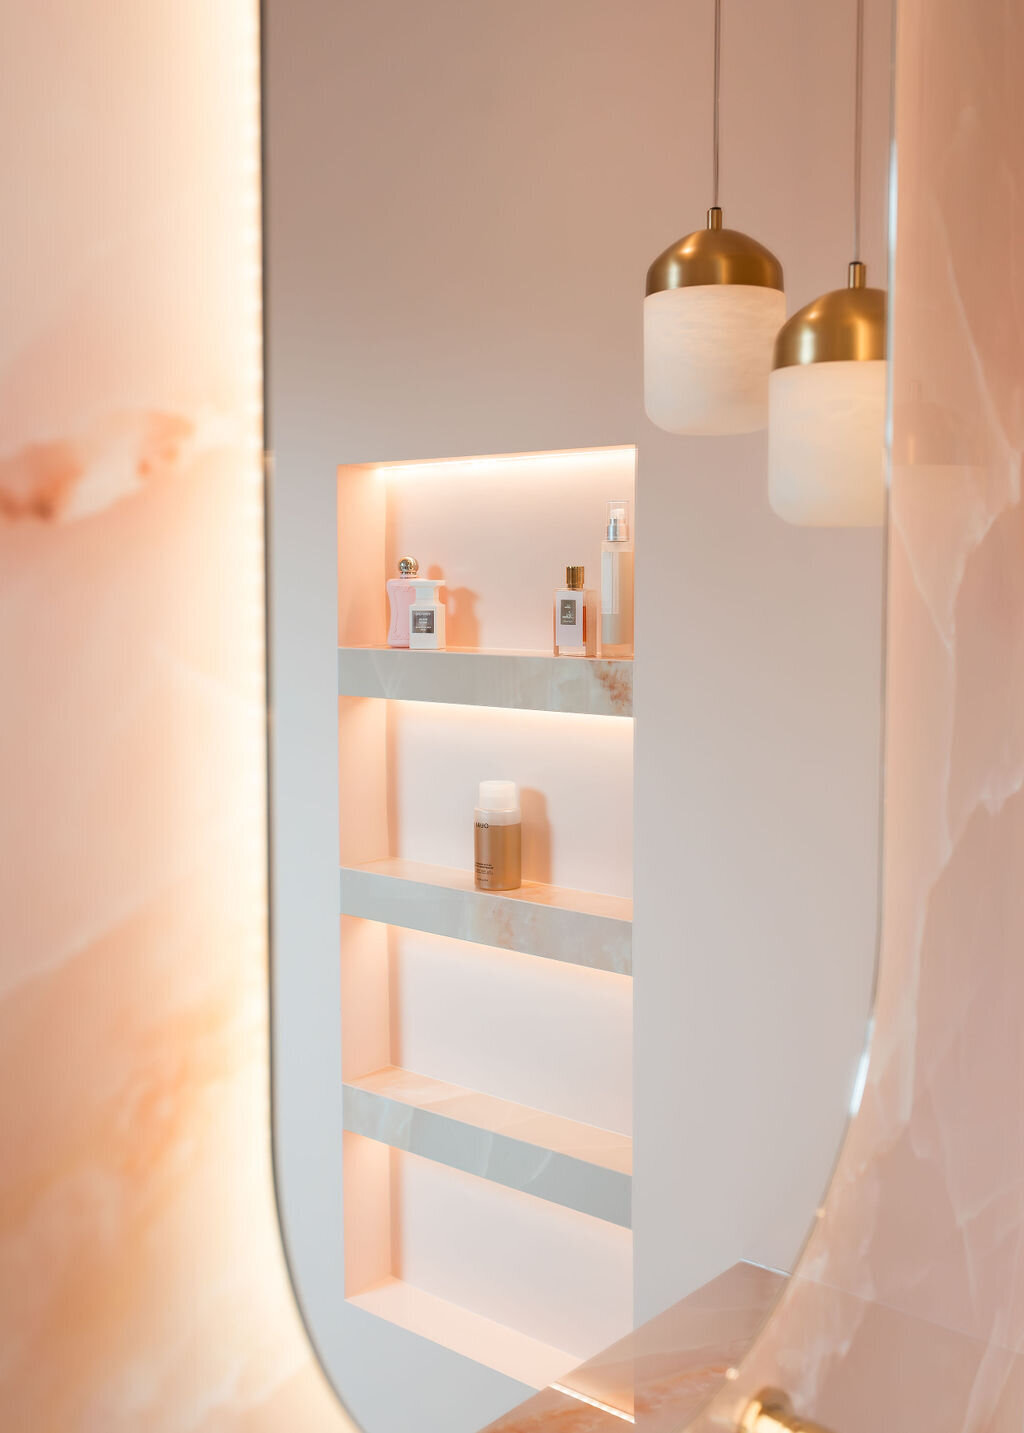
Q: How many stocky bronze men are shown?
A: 0